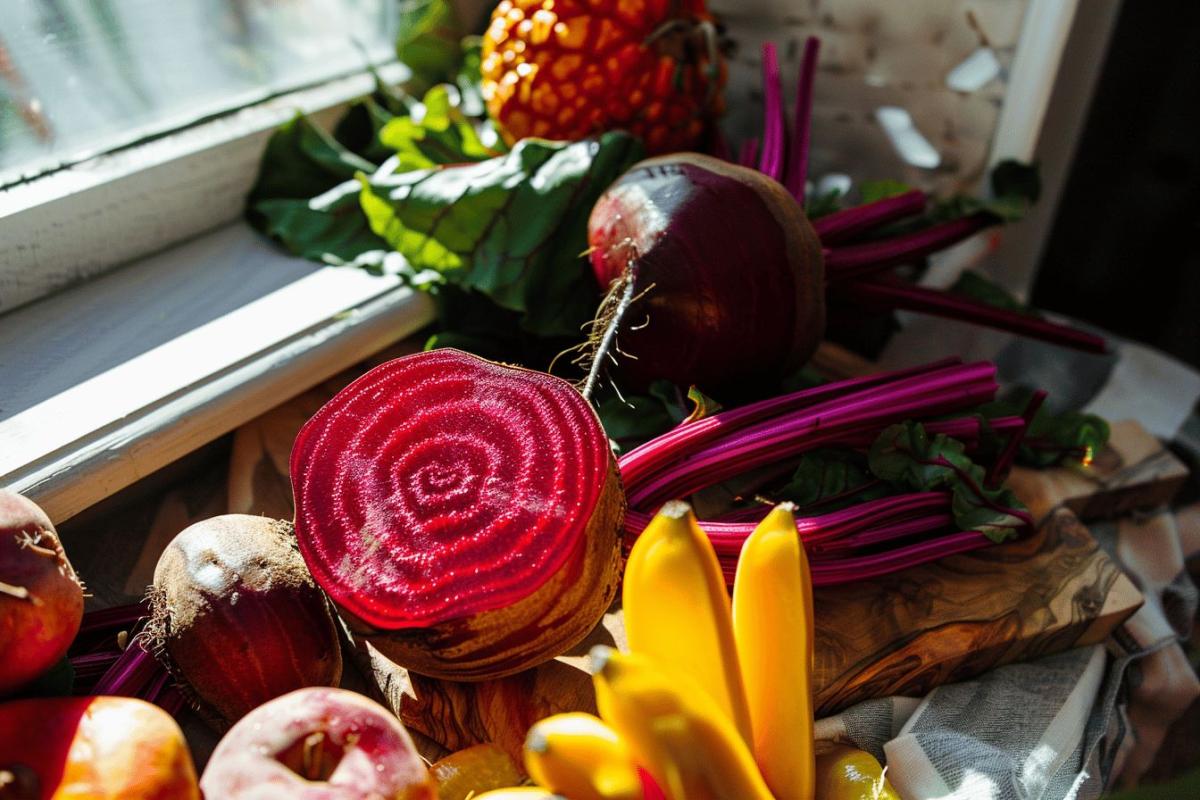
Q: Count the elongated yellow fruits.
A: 4